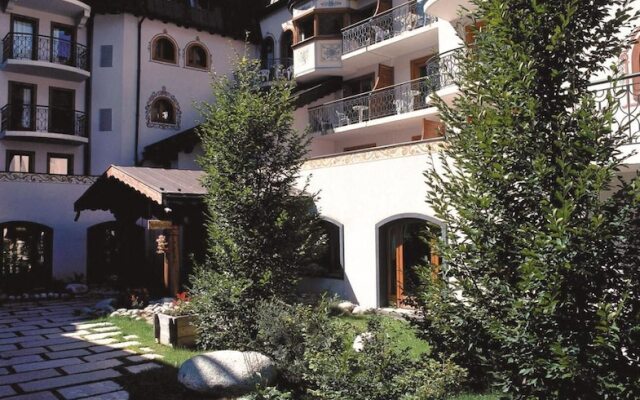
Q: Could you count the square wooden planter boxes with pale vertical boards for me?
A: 1